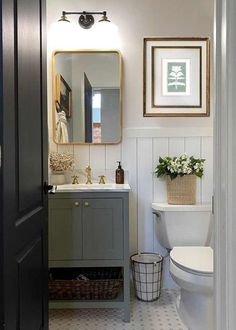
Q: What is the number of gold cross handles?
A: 2